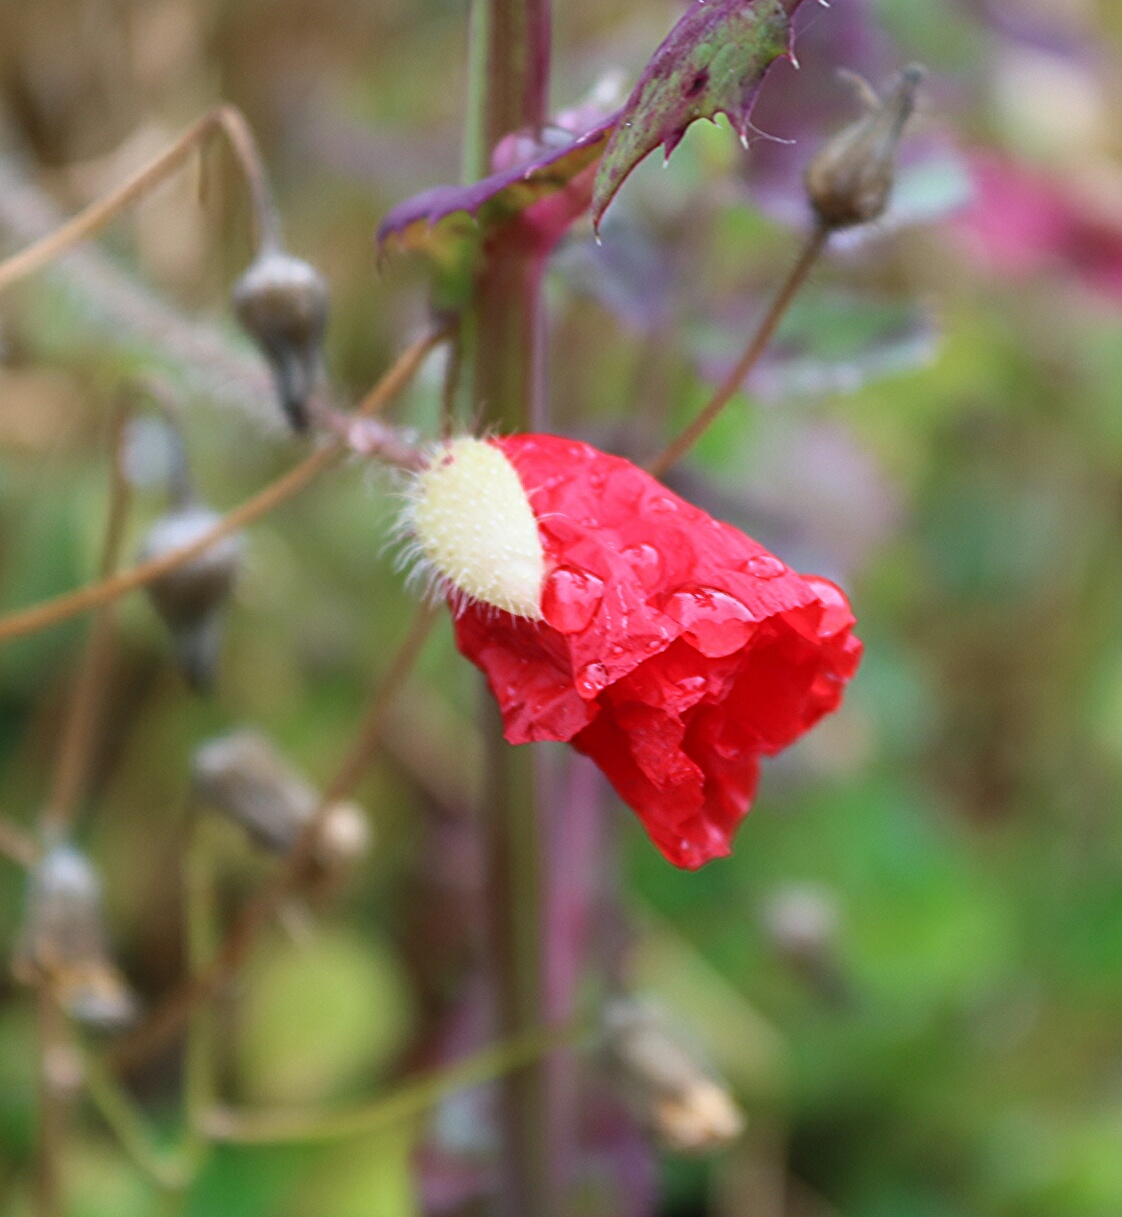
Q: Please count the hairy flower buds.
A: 1